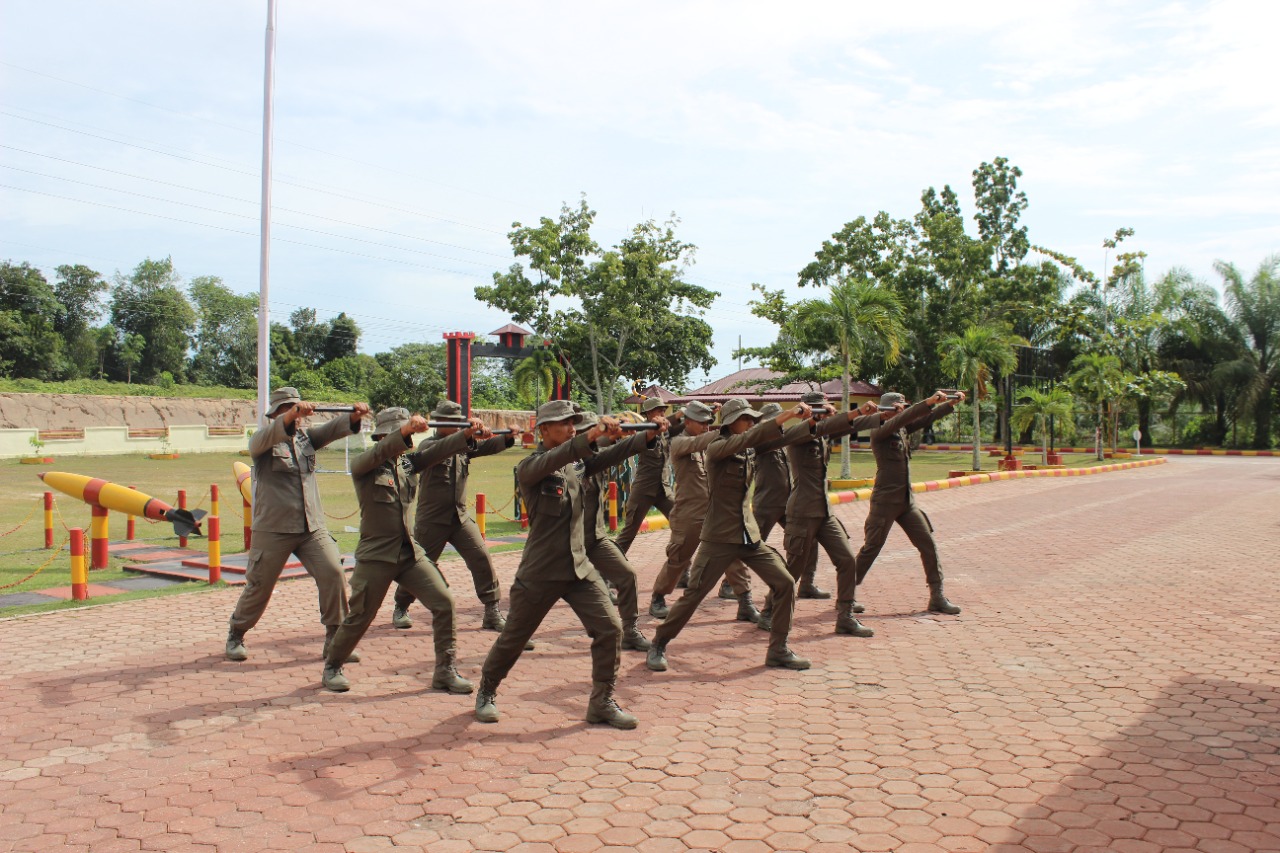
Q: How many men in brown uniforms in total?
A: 11